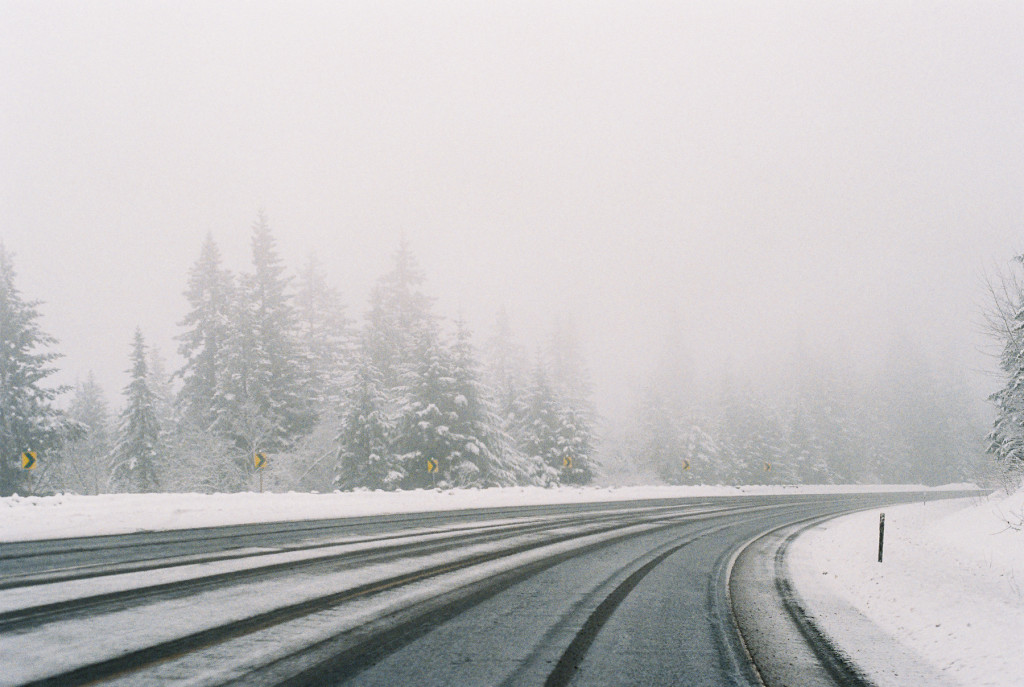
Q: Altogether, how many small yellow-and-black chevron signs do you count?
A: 6